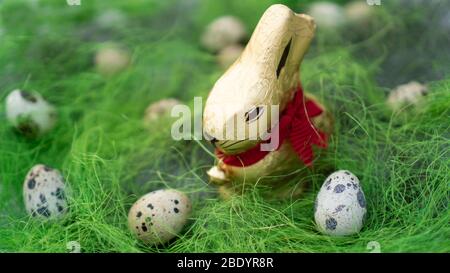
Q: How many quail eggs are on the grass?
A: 11